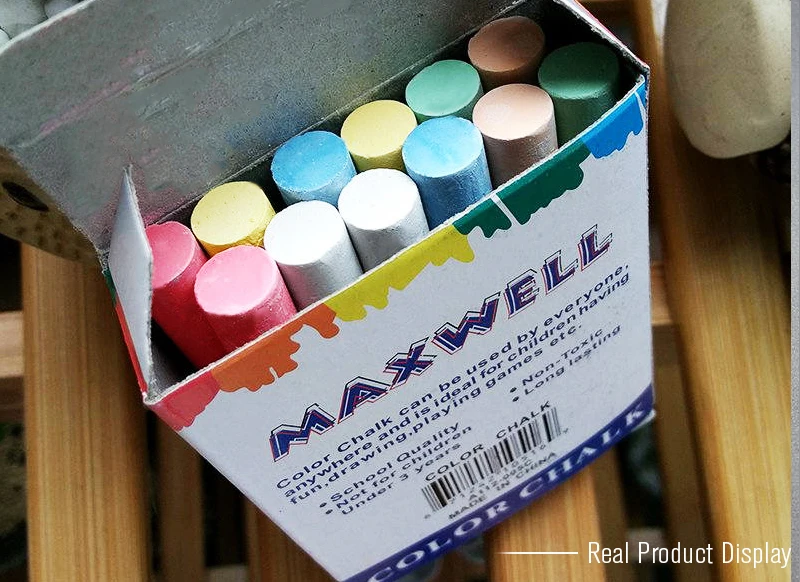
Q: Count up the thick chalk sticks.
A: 12